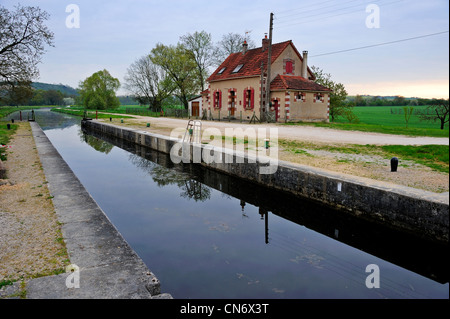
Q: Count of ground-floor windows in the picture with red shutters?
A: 2